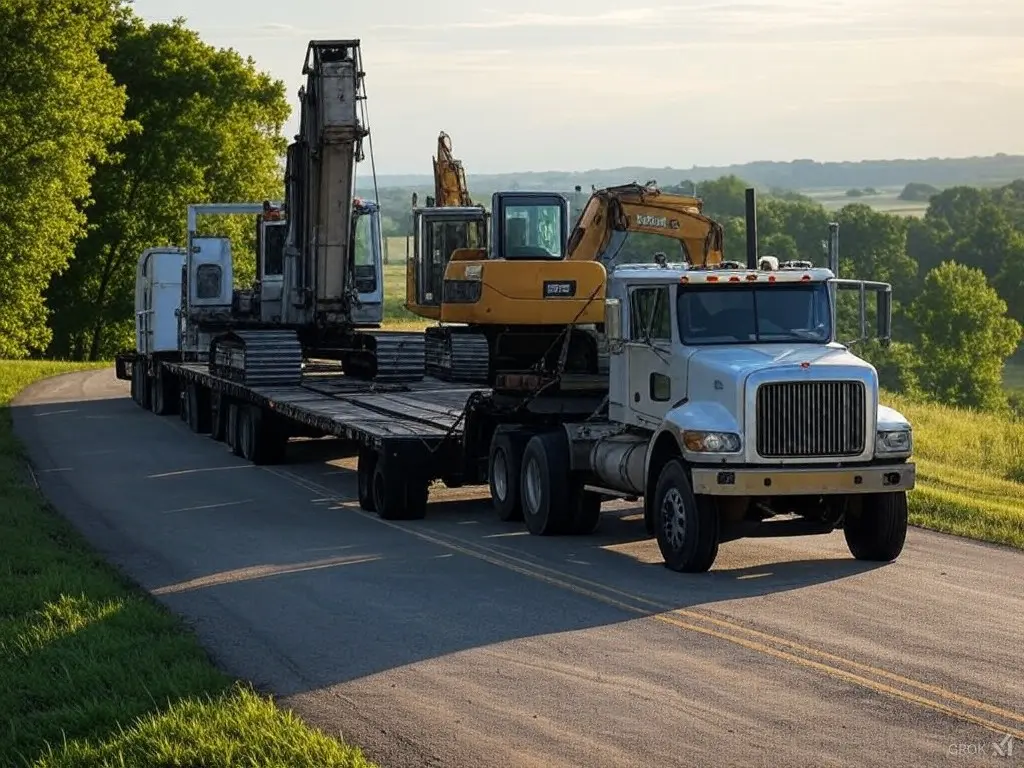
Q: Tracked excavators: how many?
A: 3